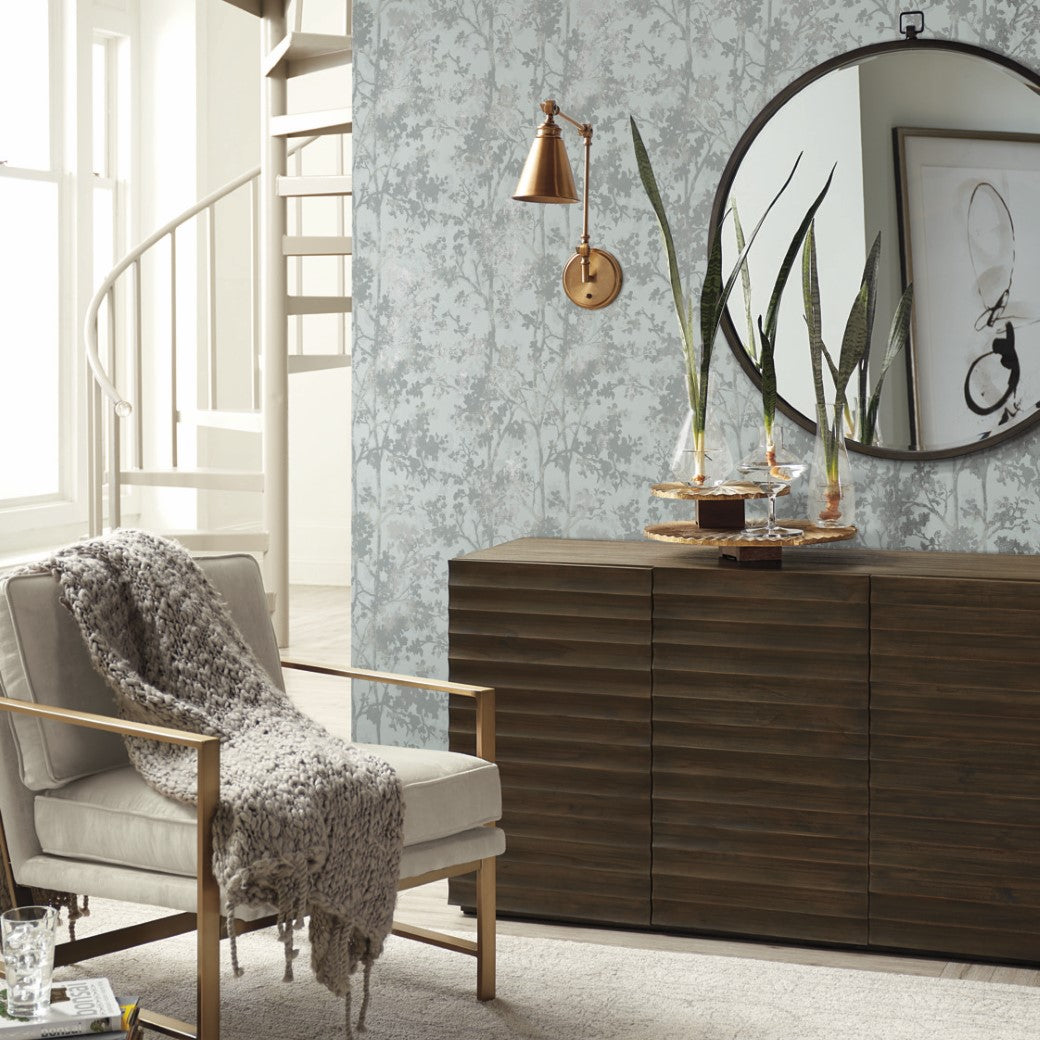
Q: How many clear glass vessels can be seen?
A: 4